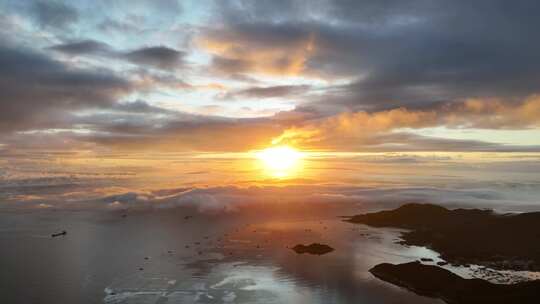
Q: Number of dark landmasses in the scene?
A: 3